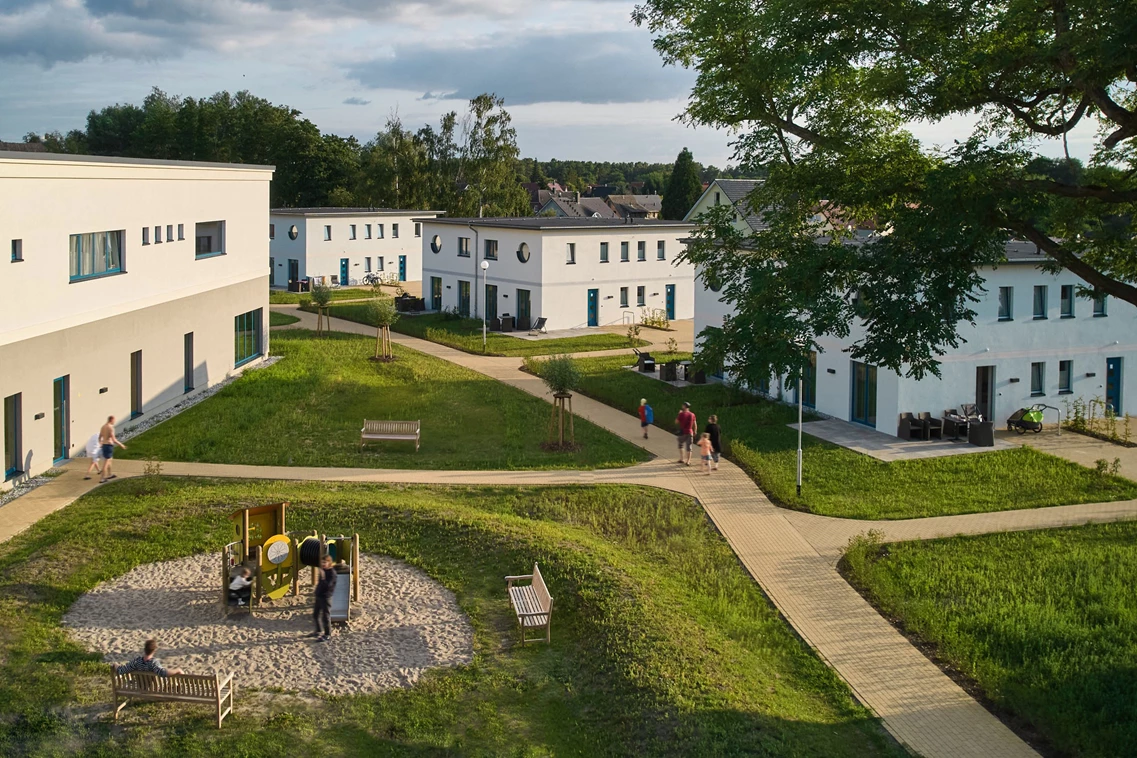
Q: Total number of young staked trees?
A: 3